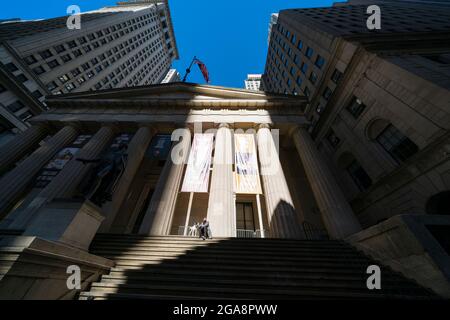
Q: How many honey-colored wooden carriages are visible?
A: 0